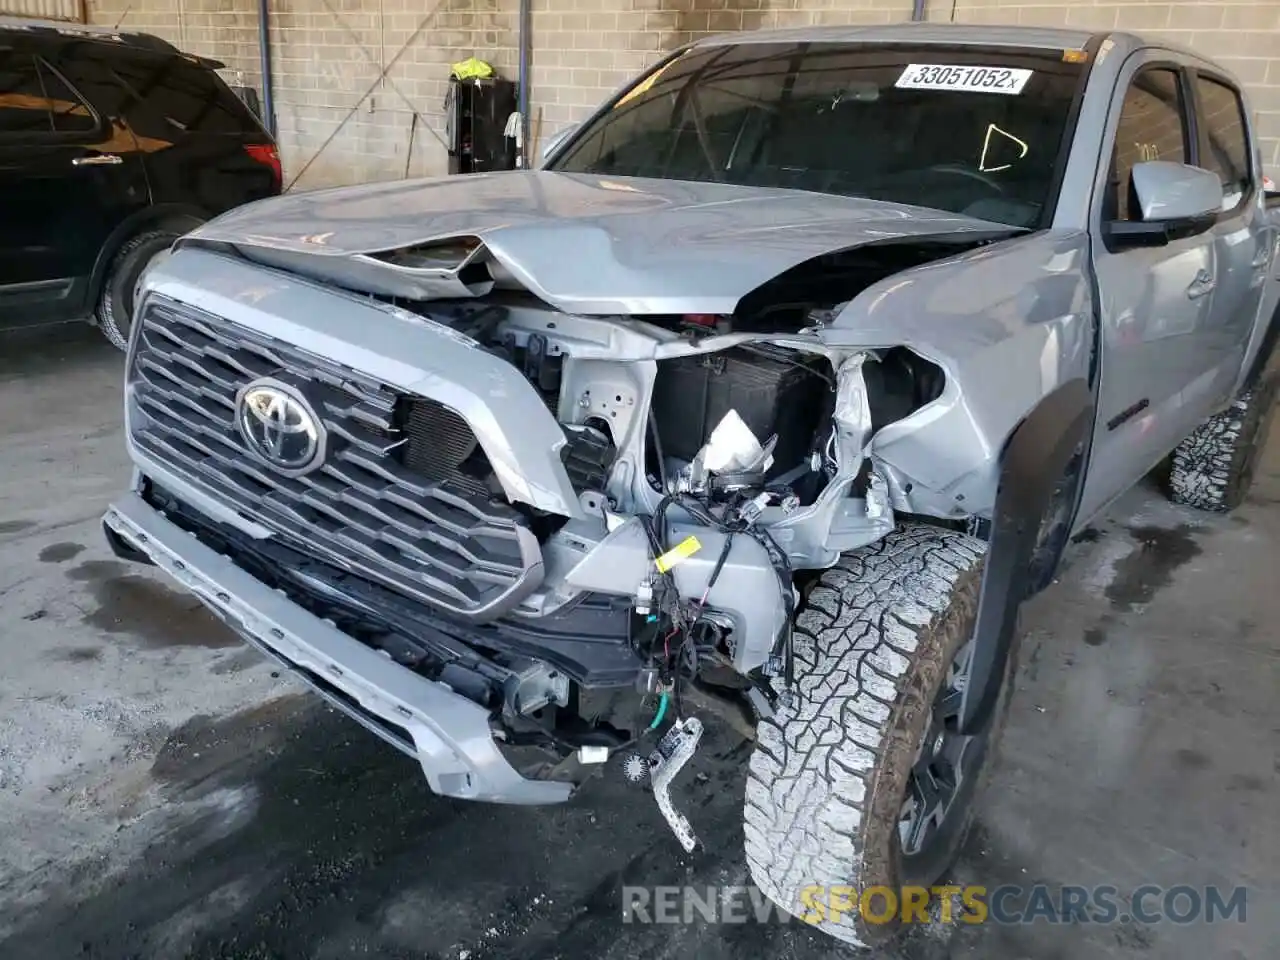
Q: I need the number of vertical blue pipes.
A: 3